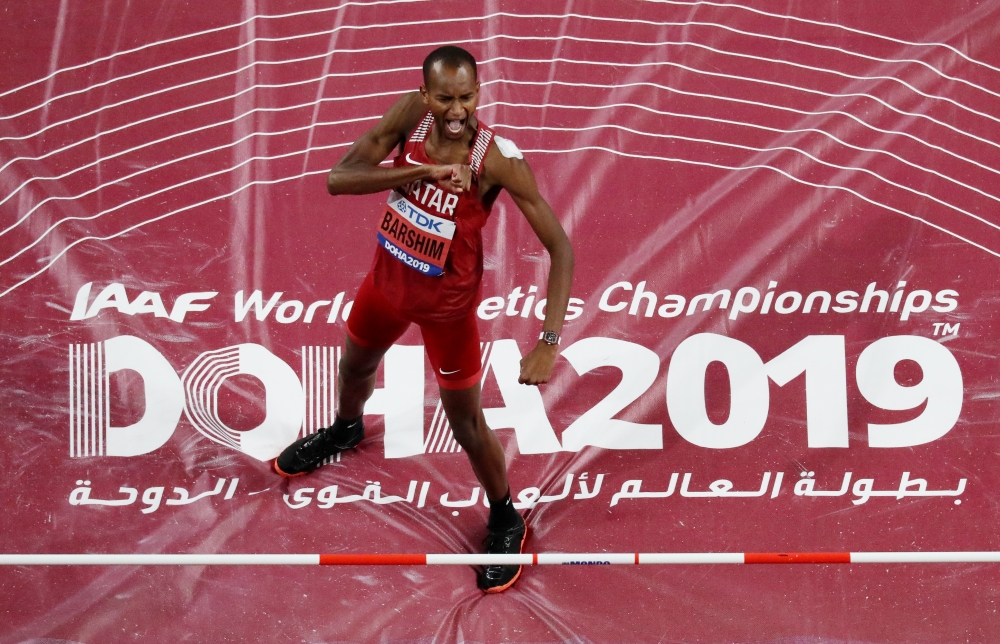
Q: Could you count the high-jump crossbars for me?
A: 1